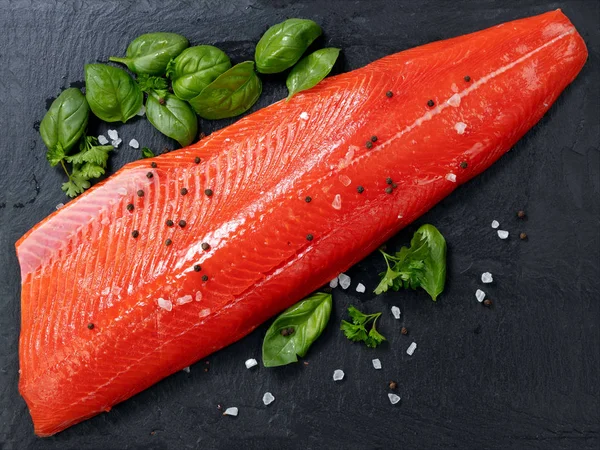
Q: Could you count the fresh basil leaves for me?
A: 10